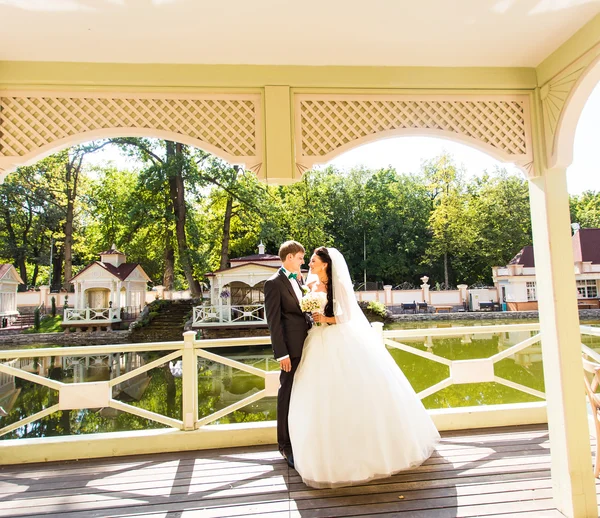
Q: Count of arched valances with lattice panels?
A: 2